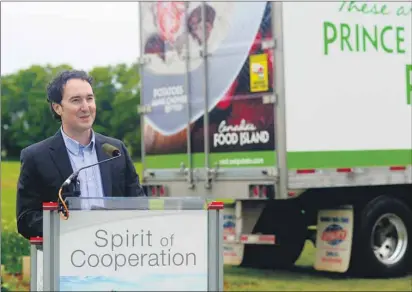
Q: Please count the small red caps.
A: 3